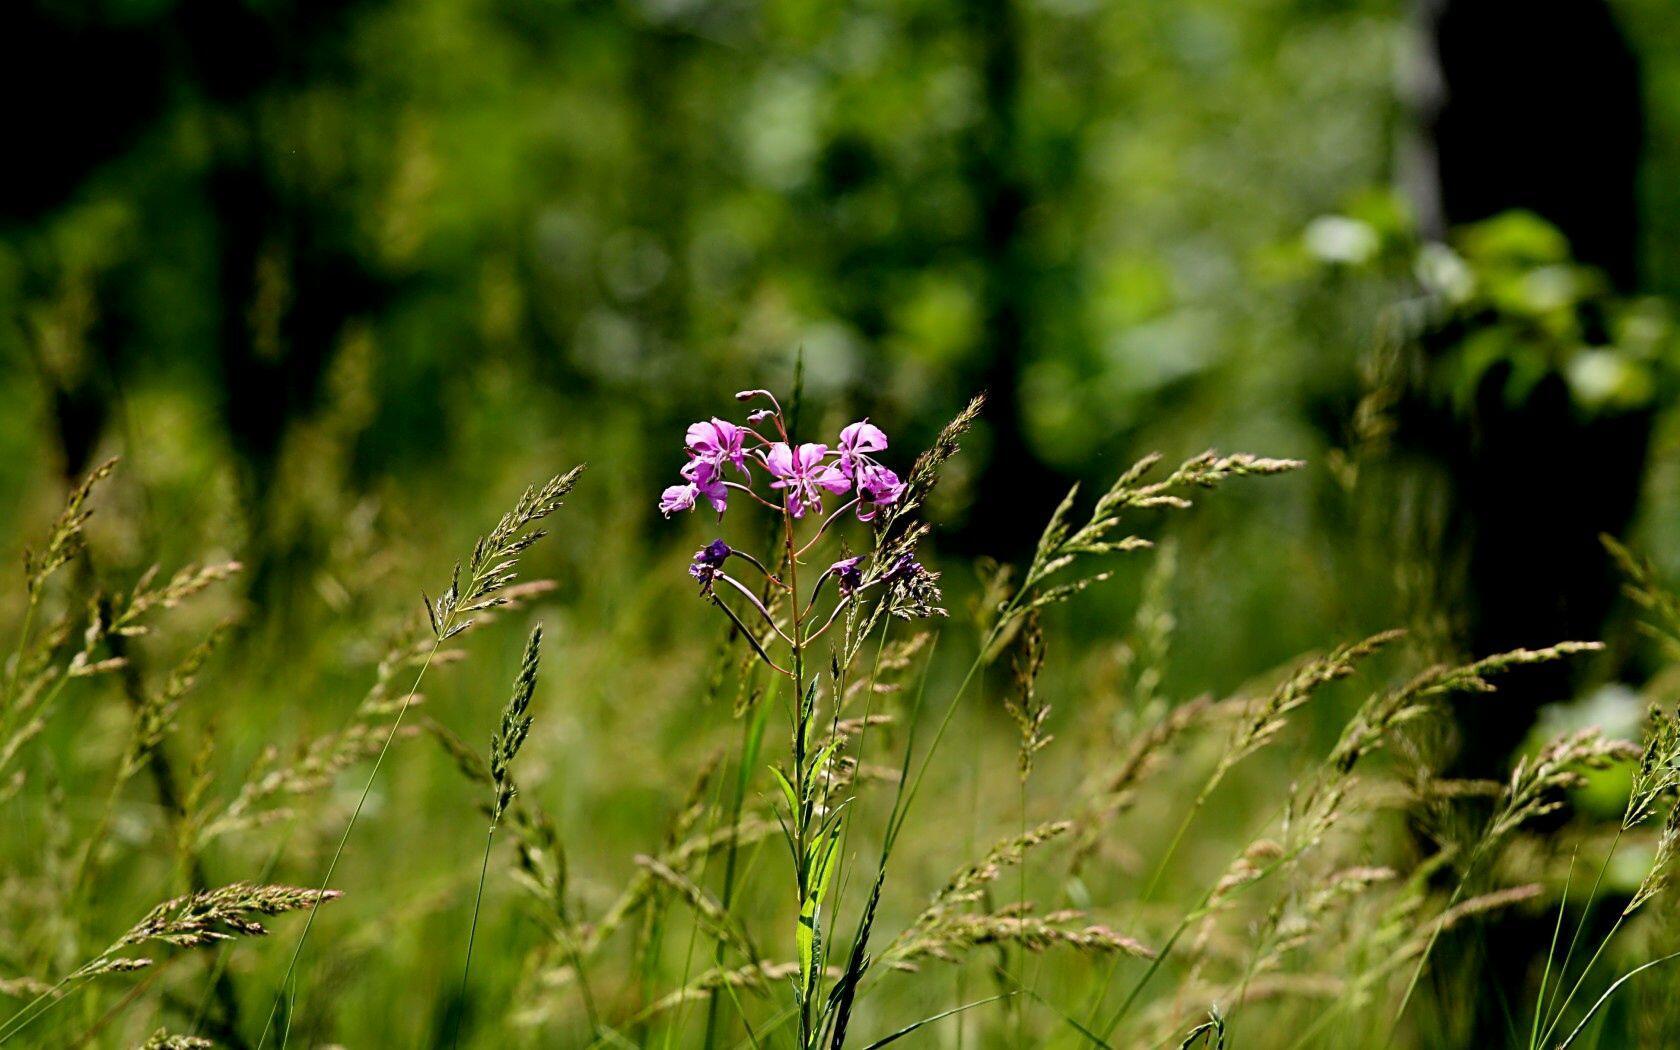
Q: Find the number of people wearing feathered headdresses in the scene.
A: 0